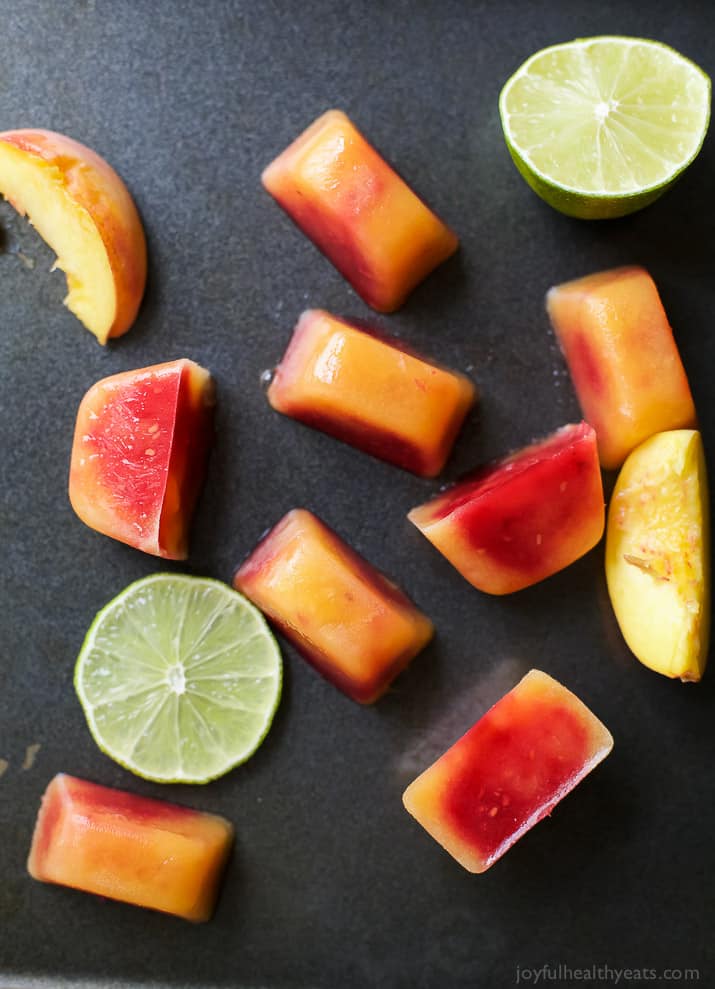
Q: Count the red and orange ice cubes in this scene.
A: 8